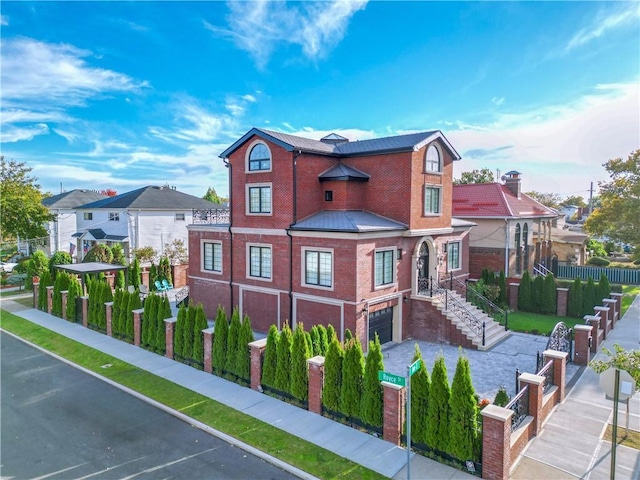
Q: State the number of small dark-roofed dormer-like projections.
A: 1